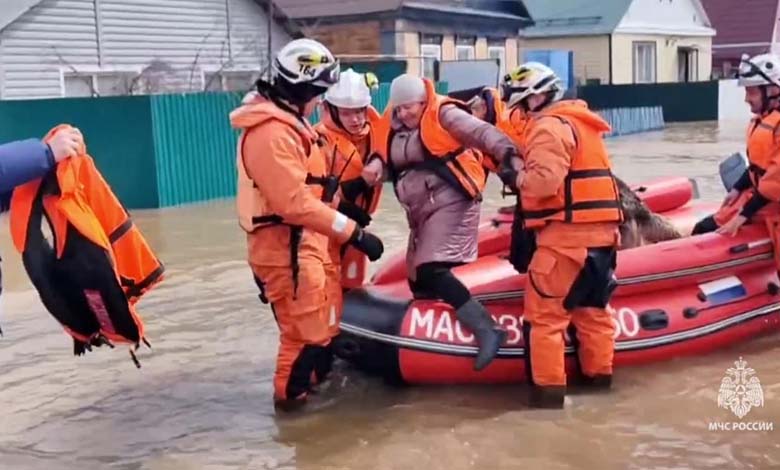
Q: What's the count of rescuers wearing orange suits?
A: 4